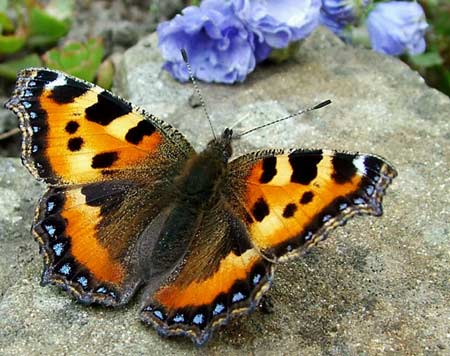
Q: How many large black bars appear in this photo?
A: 6